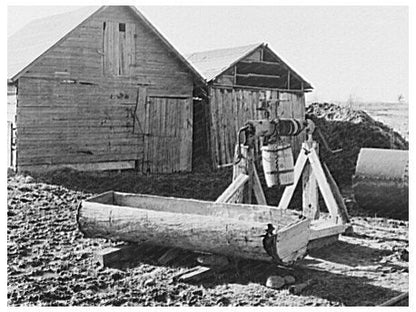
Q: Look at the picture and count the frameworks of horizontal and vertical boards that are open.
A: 1